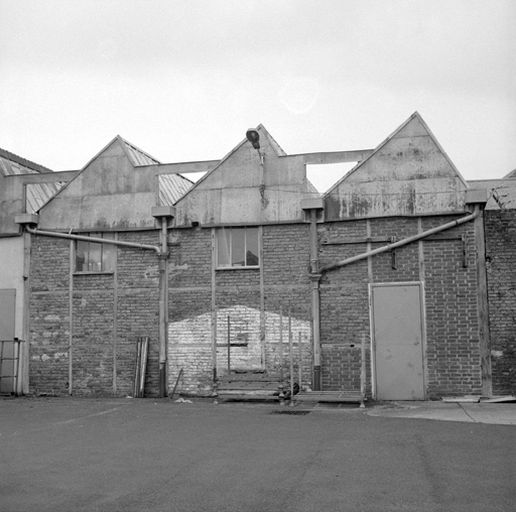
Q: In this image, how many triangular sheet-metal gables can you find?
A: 3